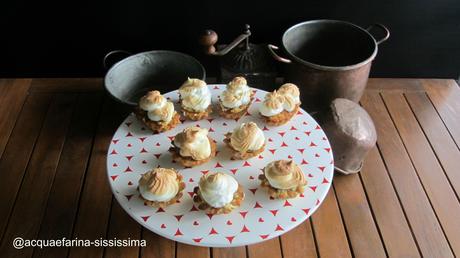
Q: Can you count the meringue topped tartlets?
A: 9